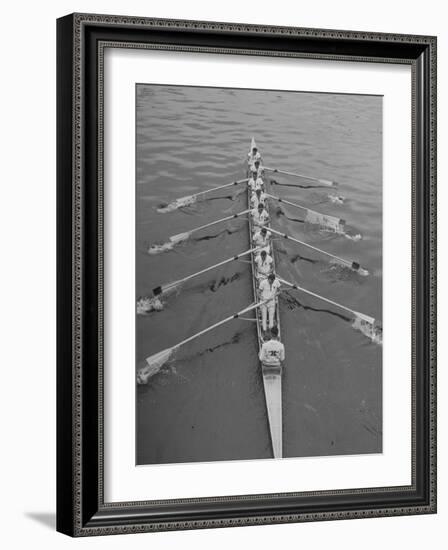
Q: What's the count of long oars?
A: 8